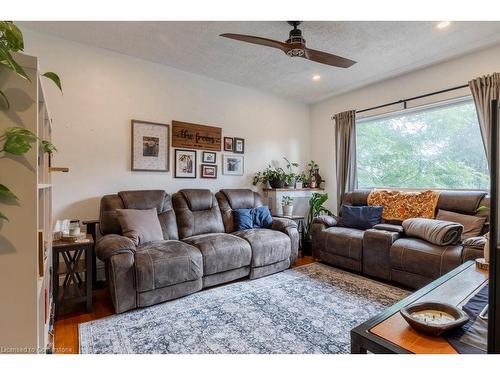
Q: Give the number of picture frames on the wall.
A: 7